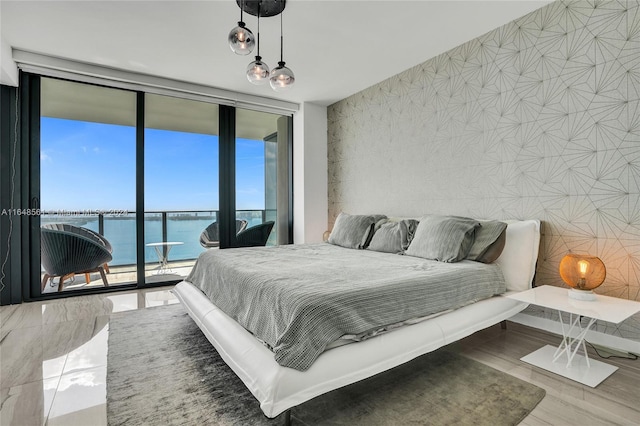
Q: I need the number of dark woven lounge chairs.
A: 3